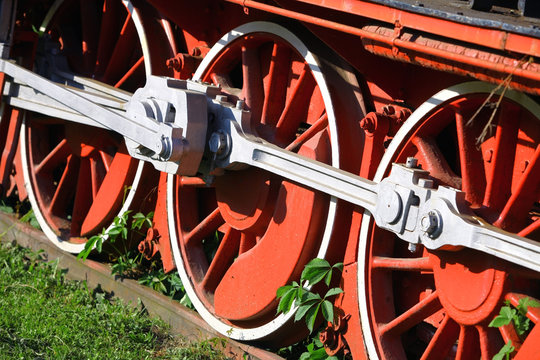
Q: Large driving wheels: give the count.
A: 3